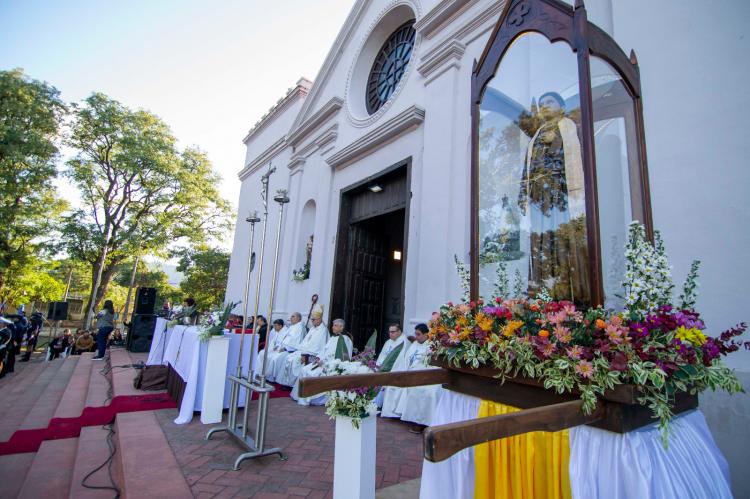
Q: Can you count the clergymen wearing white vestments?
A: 6